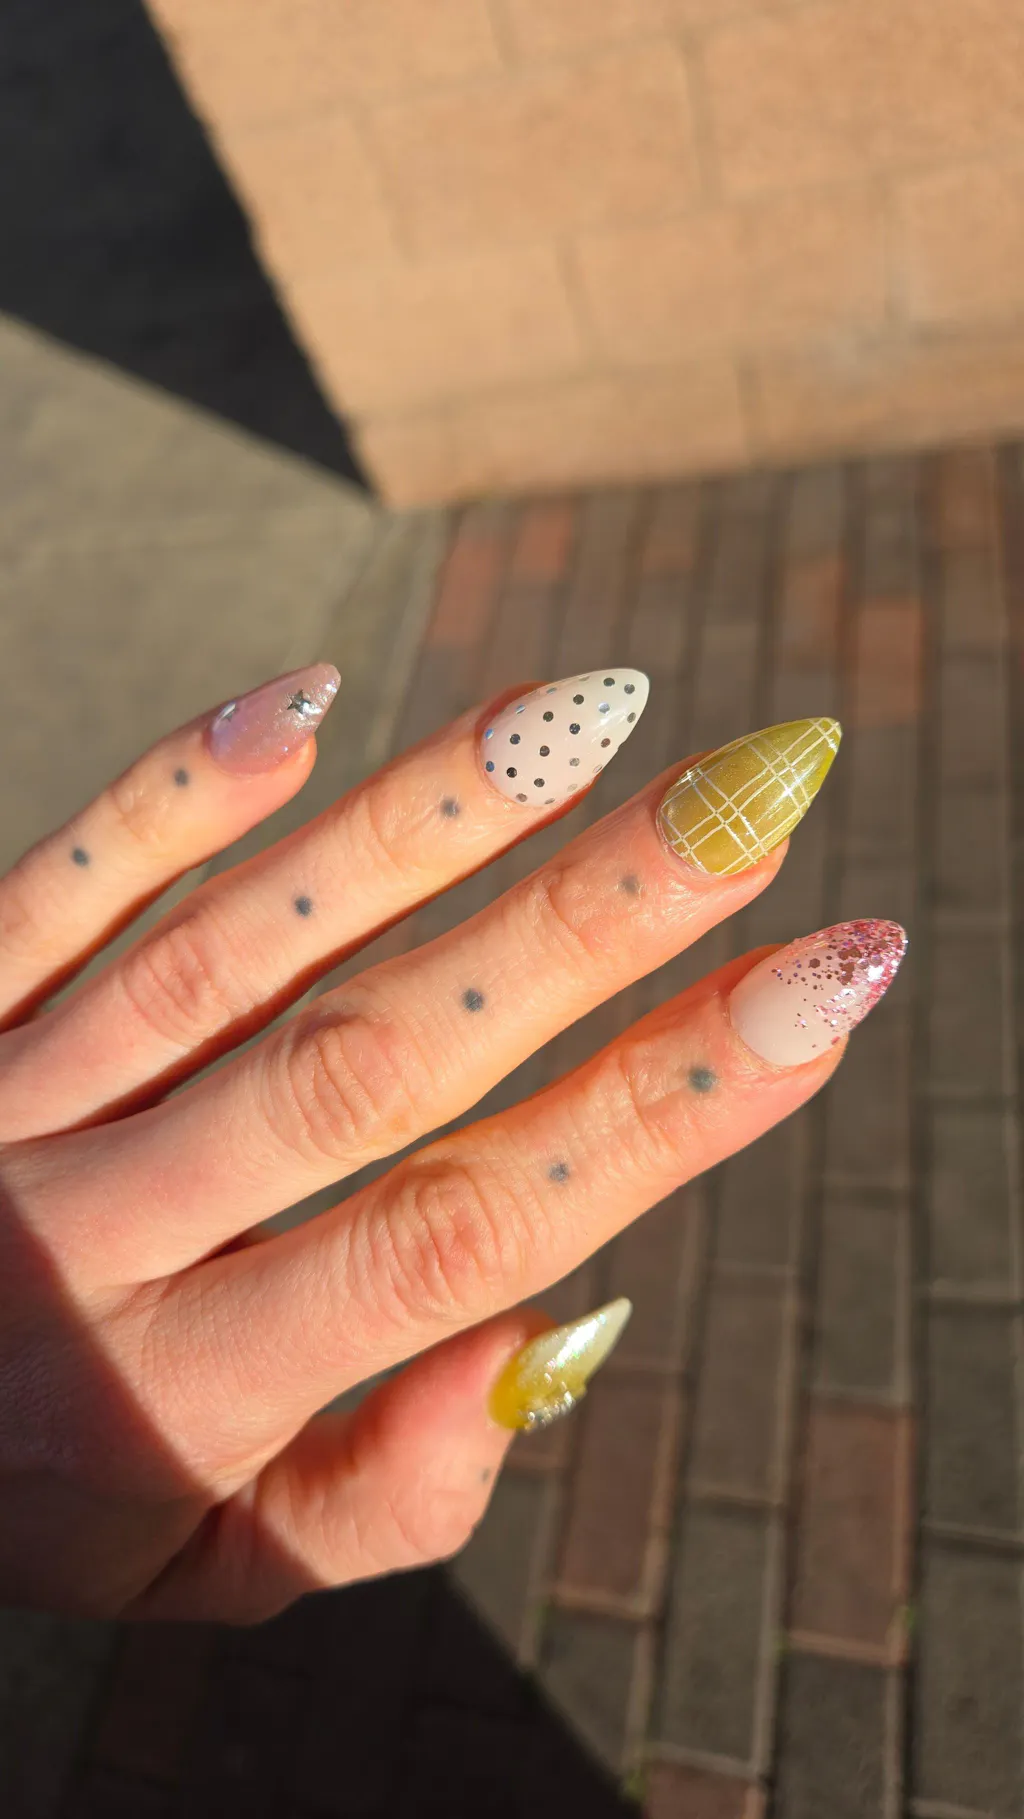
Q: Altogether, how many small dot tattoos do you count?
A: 9